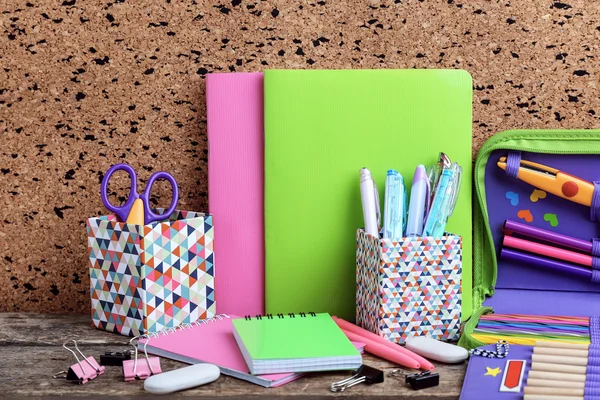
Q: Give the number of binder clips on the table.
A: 5